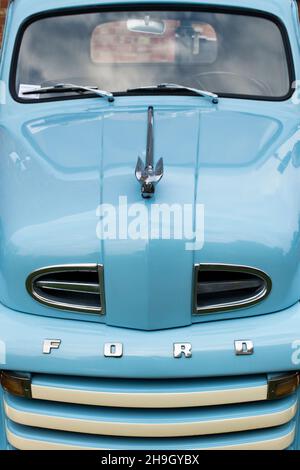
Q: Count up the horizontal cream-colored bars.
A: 3